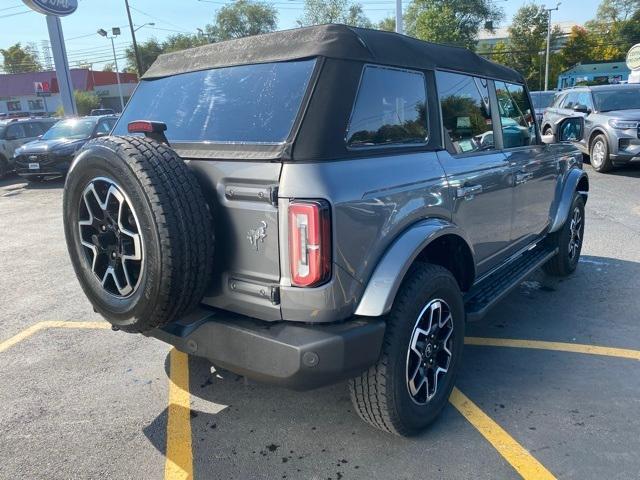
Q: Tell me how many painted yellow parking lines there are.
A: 4